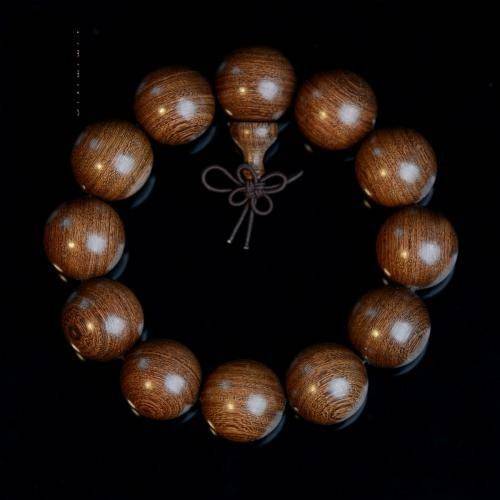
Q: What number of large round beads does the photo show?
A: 12